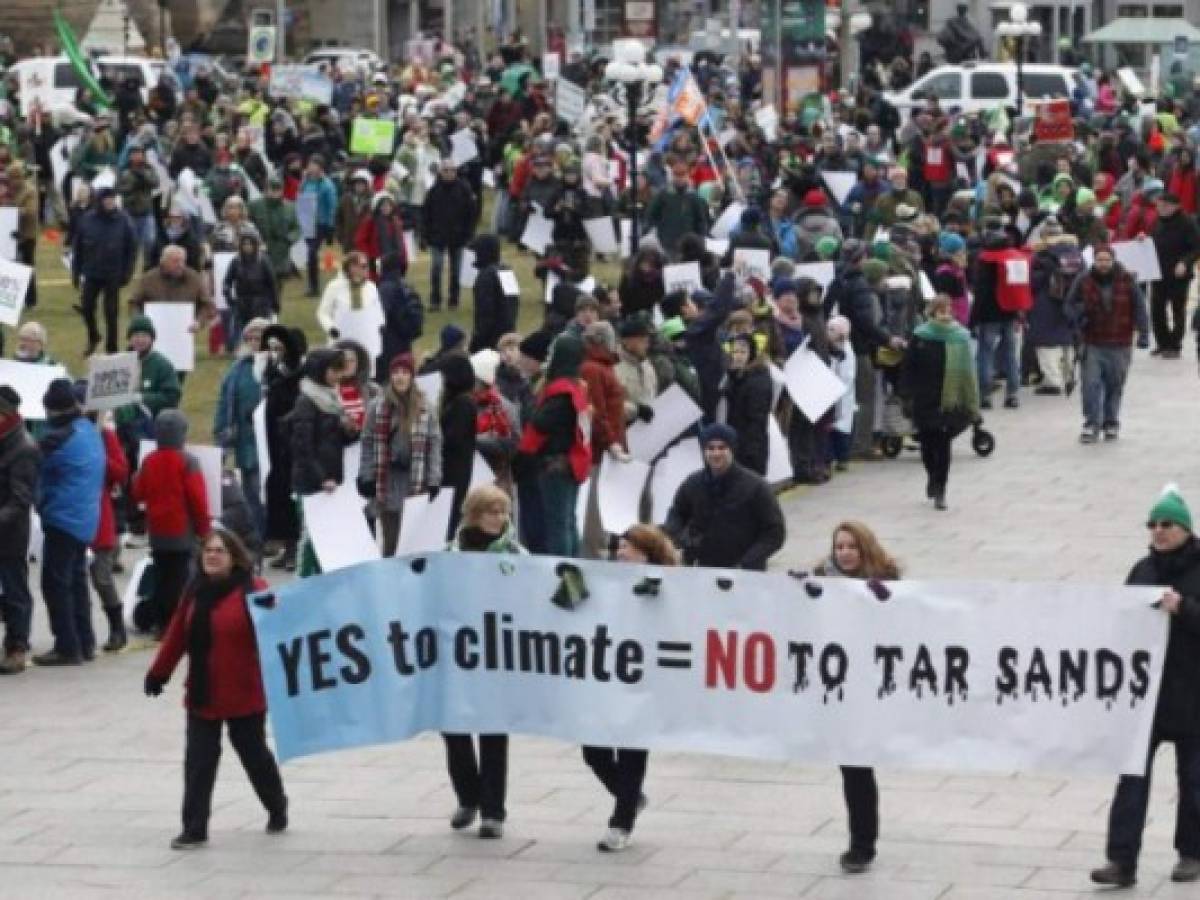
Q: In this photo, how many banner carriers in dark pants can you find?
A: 5